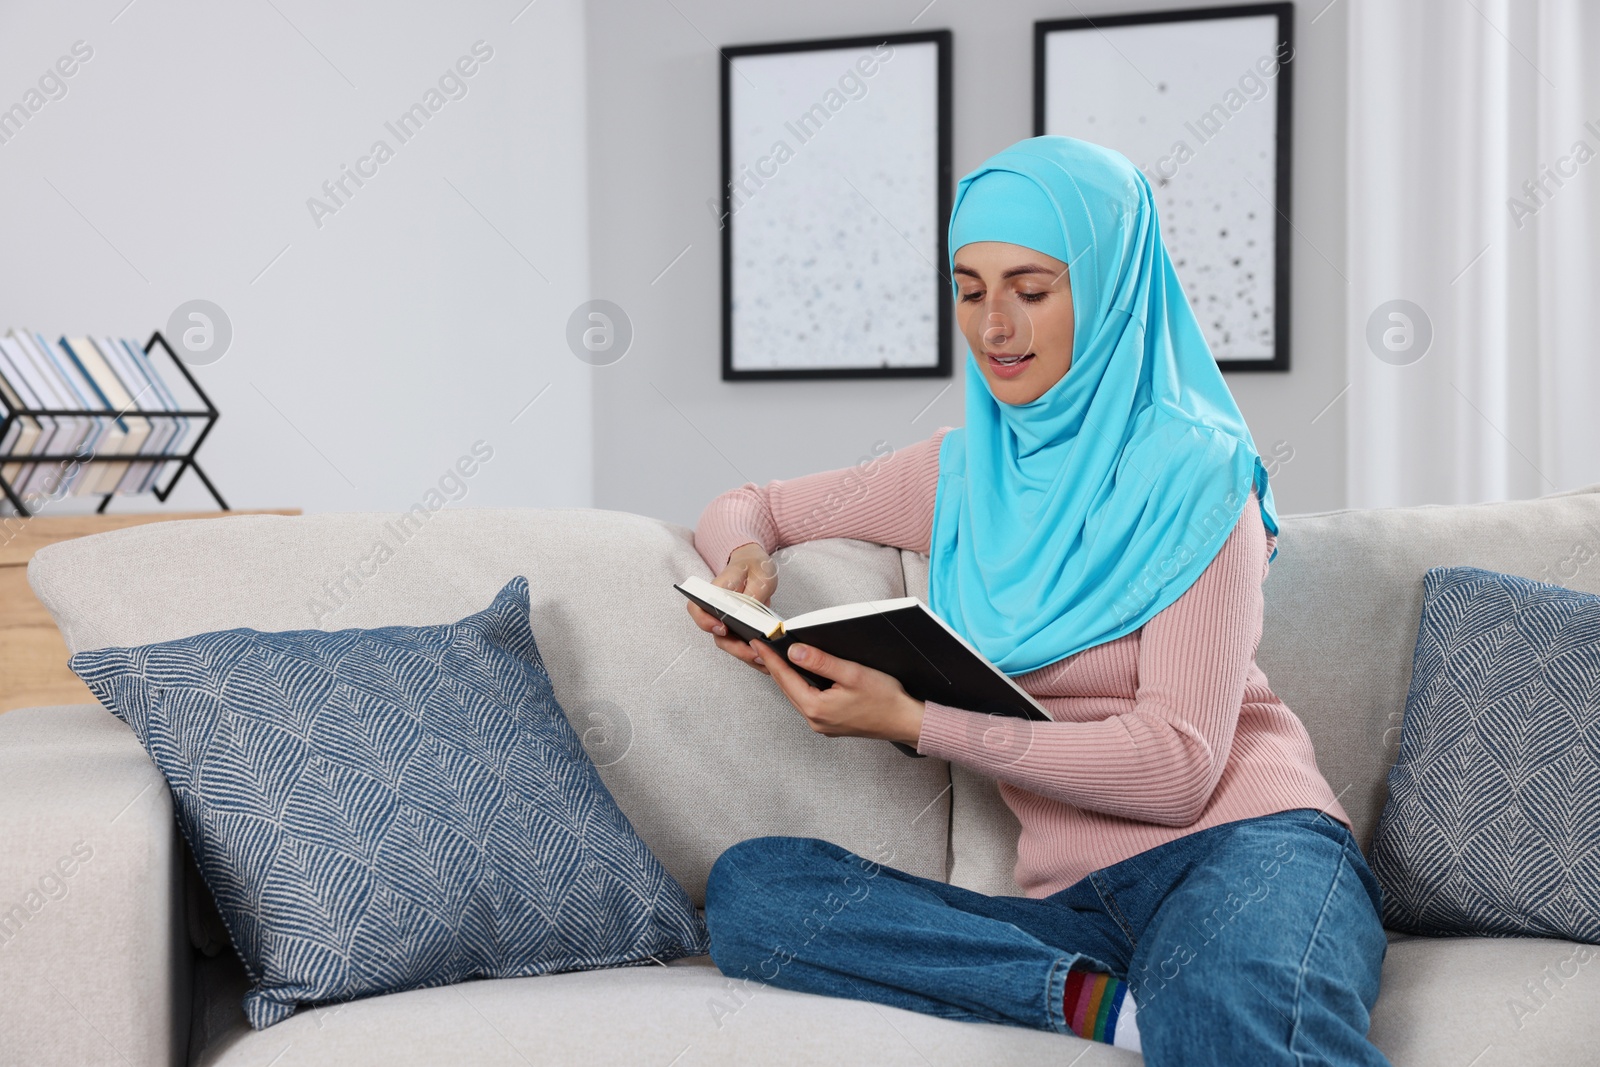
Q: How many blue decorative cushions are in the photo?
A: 2